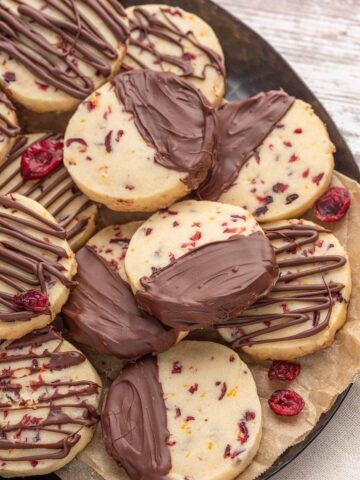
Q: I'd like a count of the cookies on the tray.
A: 12